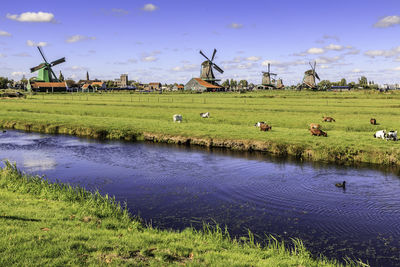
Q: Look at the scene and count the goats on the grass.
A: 0